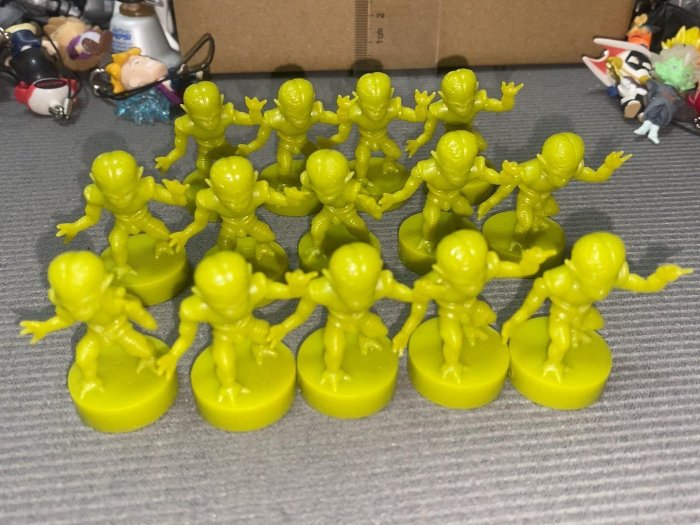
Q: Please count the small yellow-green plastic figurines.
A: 14